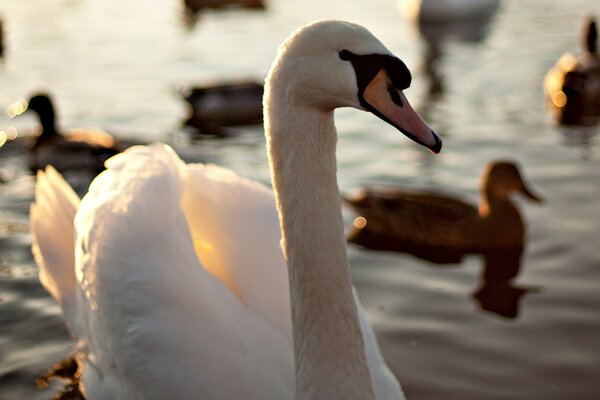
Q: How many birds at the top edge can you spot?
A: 2